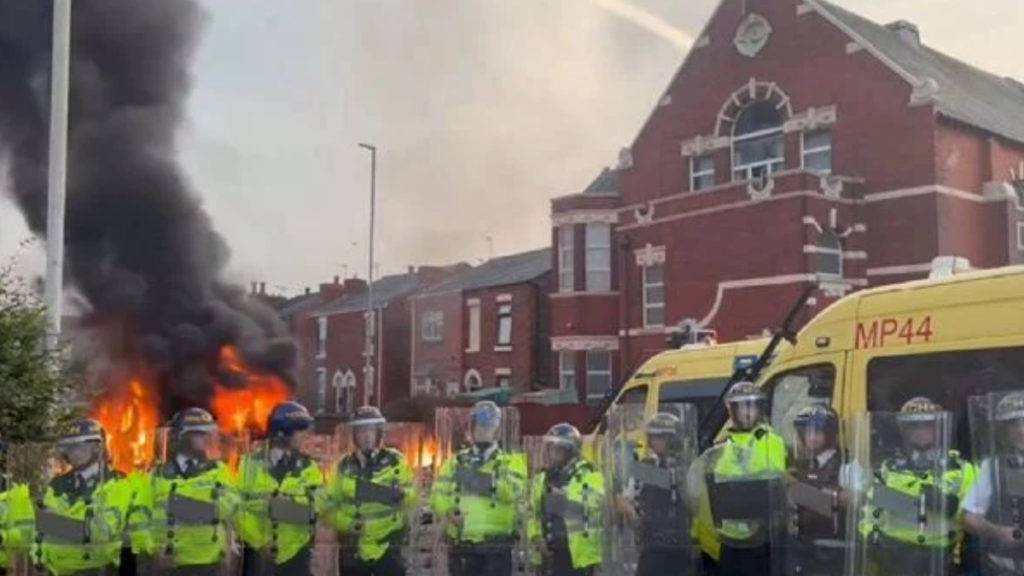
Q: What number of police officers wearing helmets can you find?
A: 11